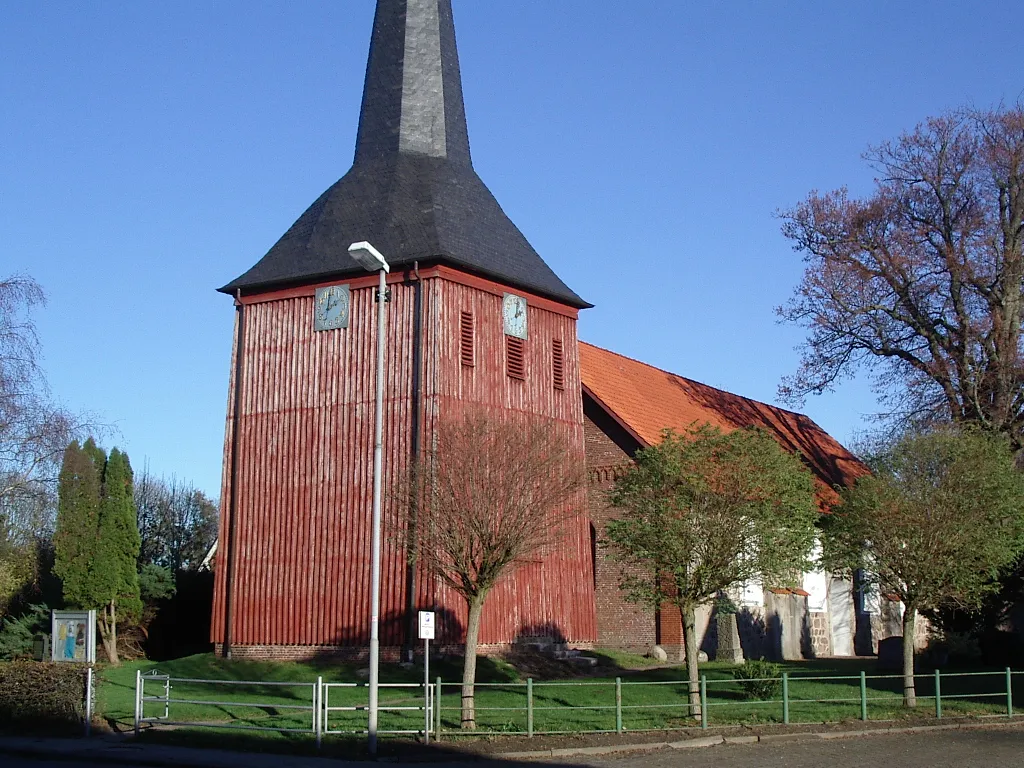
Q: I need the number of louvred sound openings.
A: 3